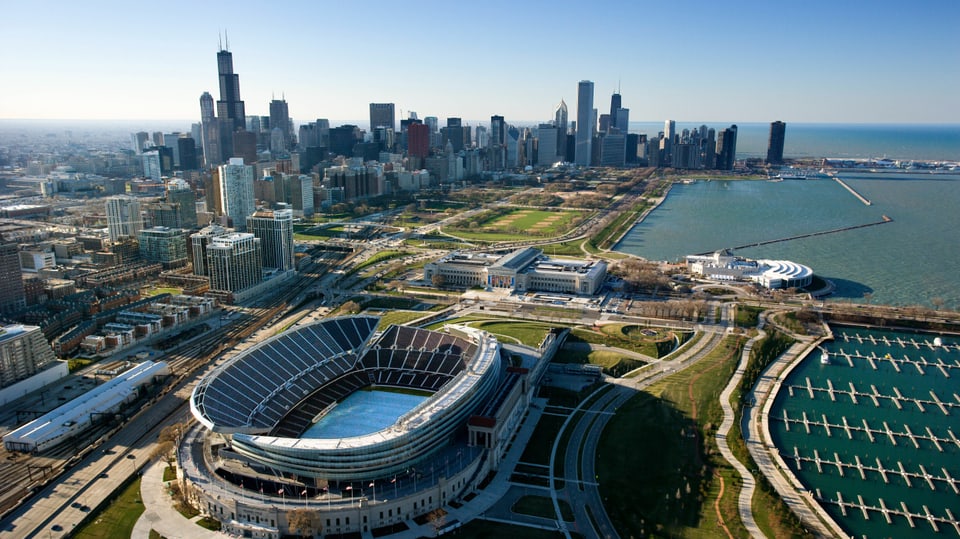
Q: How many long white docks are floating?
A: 6